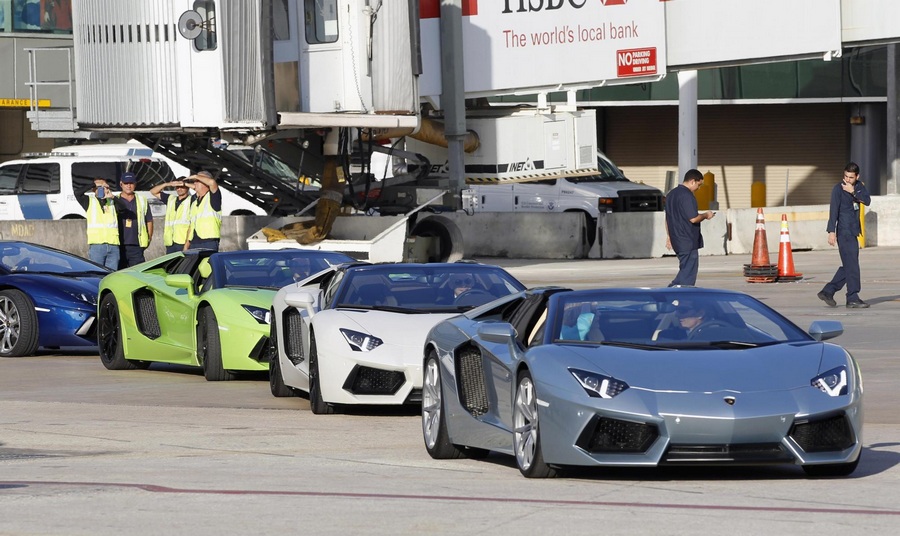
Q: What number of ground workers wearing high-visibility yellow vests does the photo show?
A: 4